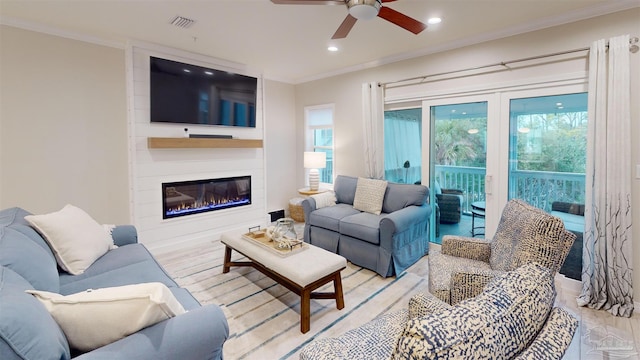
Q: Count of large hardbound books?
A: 0